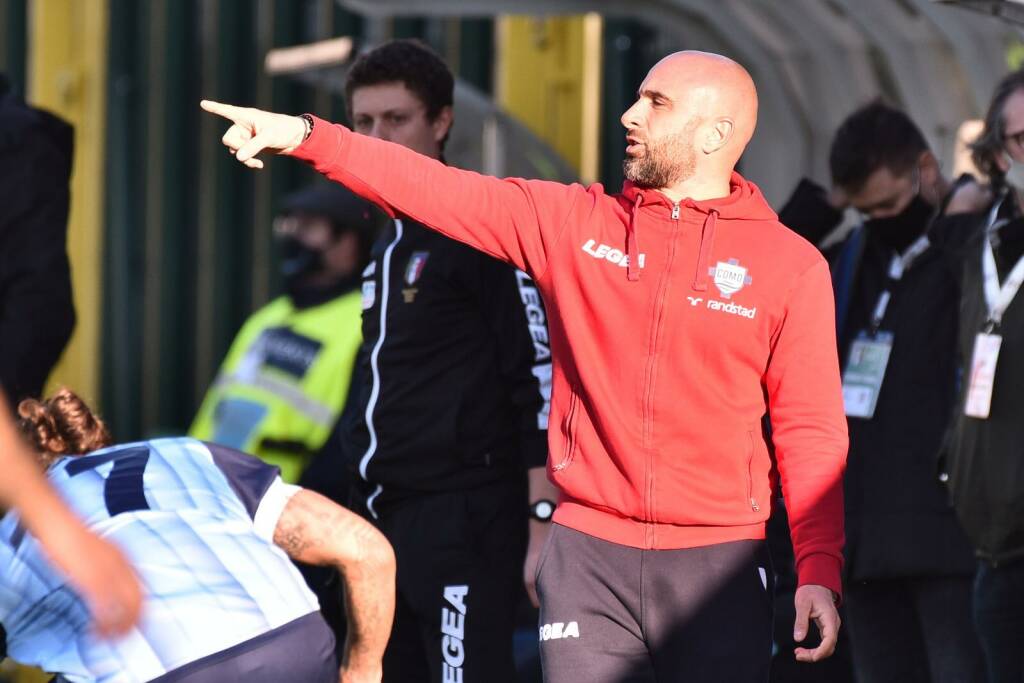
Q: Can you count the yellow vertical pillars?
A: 2